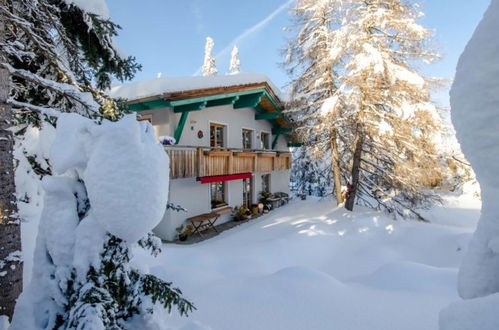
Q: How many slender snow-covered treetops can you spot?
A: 2